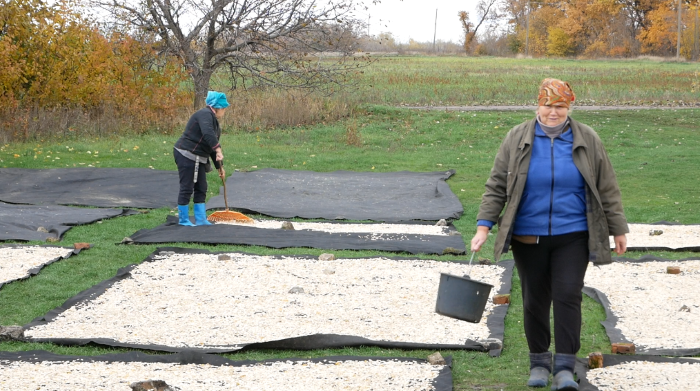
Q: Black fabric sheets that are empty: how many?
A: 3